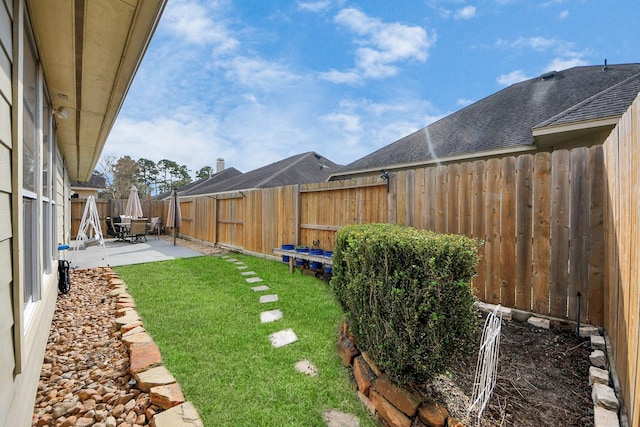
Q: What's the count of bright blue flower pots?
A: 4